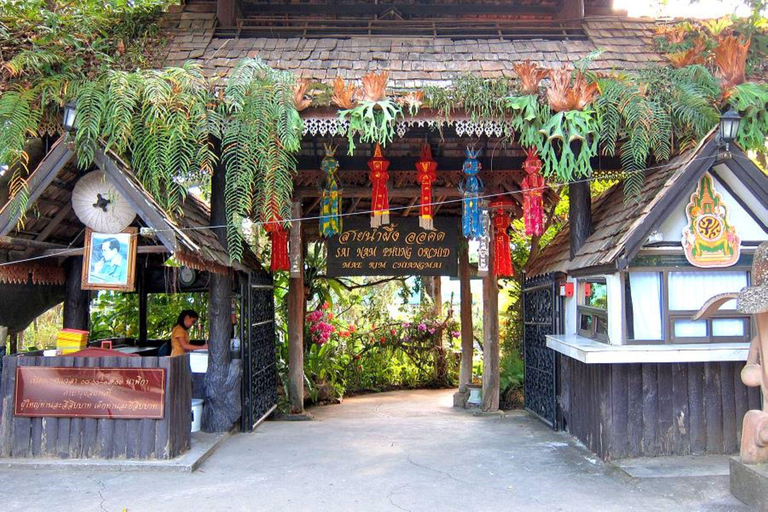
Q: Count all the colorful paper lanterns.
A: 7